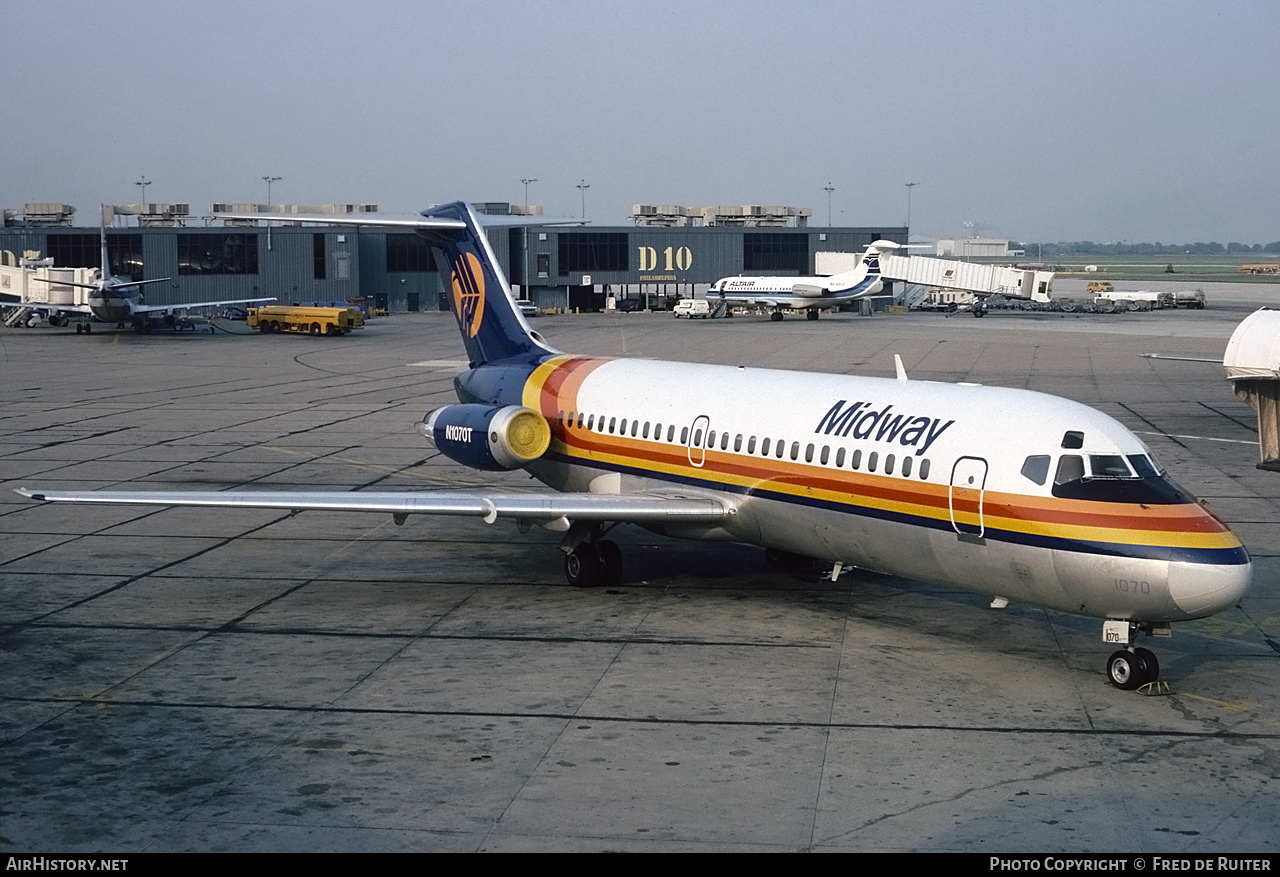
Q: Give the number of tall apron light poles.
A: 6